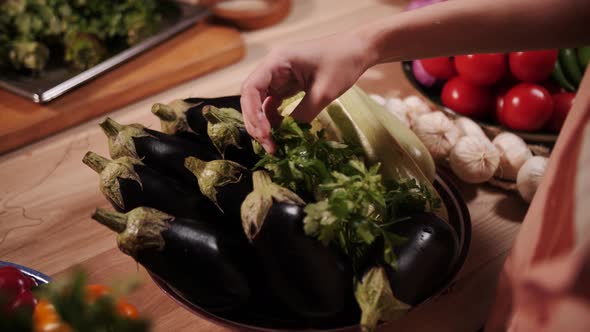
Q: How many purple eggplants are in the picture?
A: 8